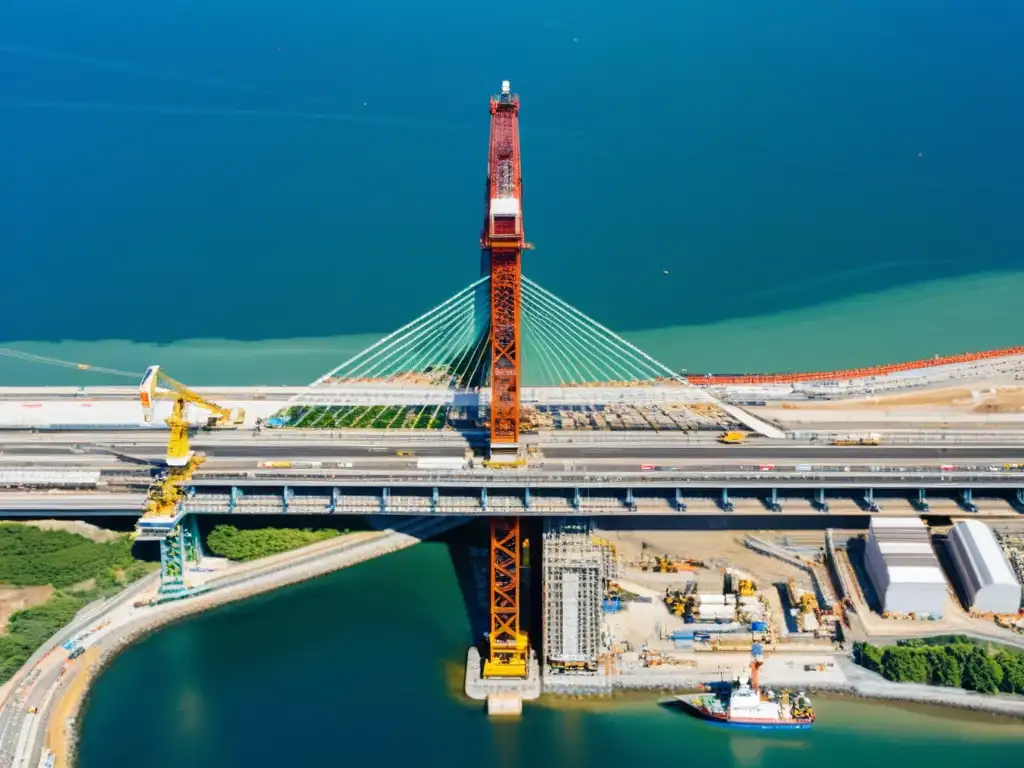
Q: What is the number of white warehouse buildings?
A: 2